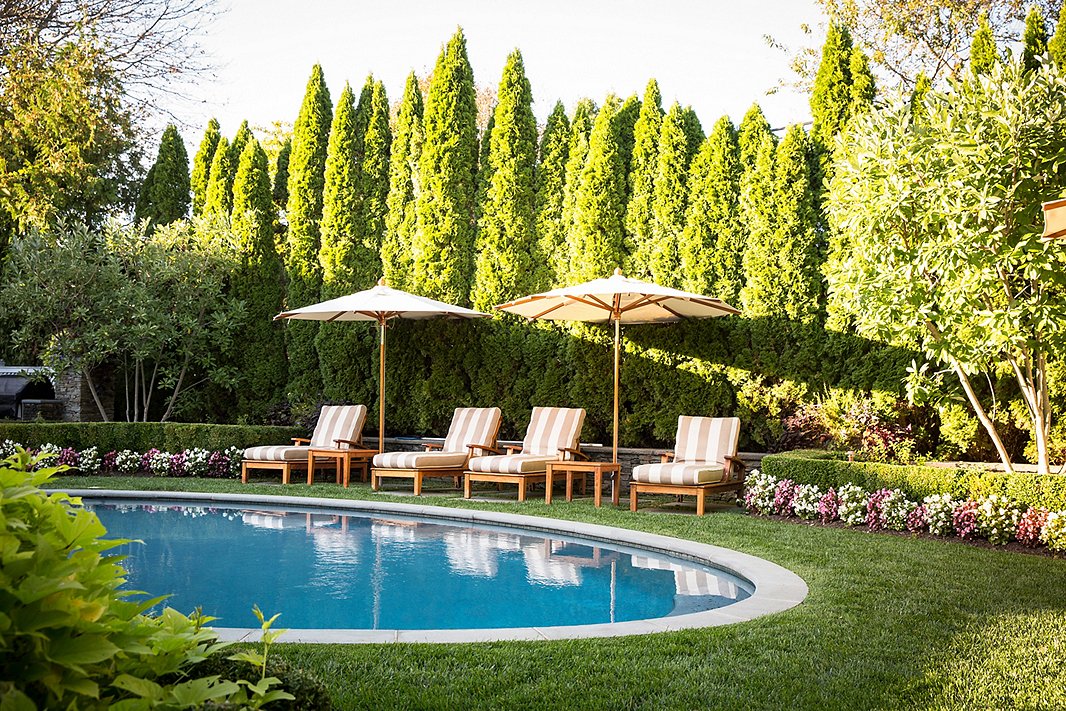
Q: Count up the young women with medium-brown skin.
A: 0